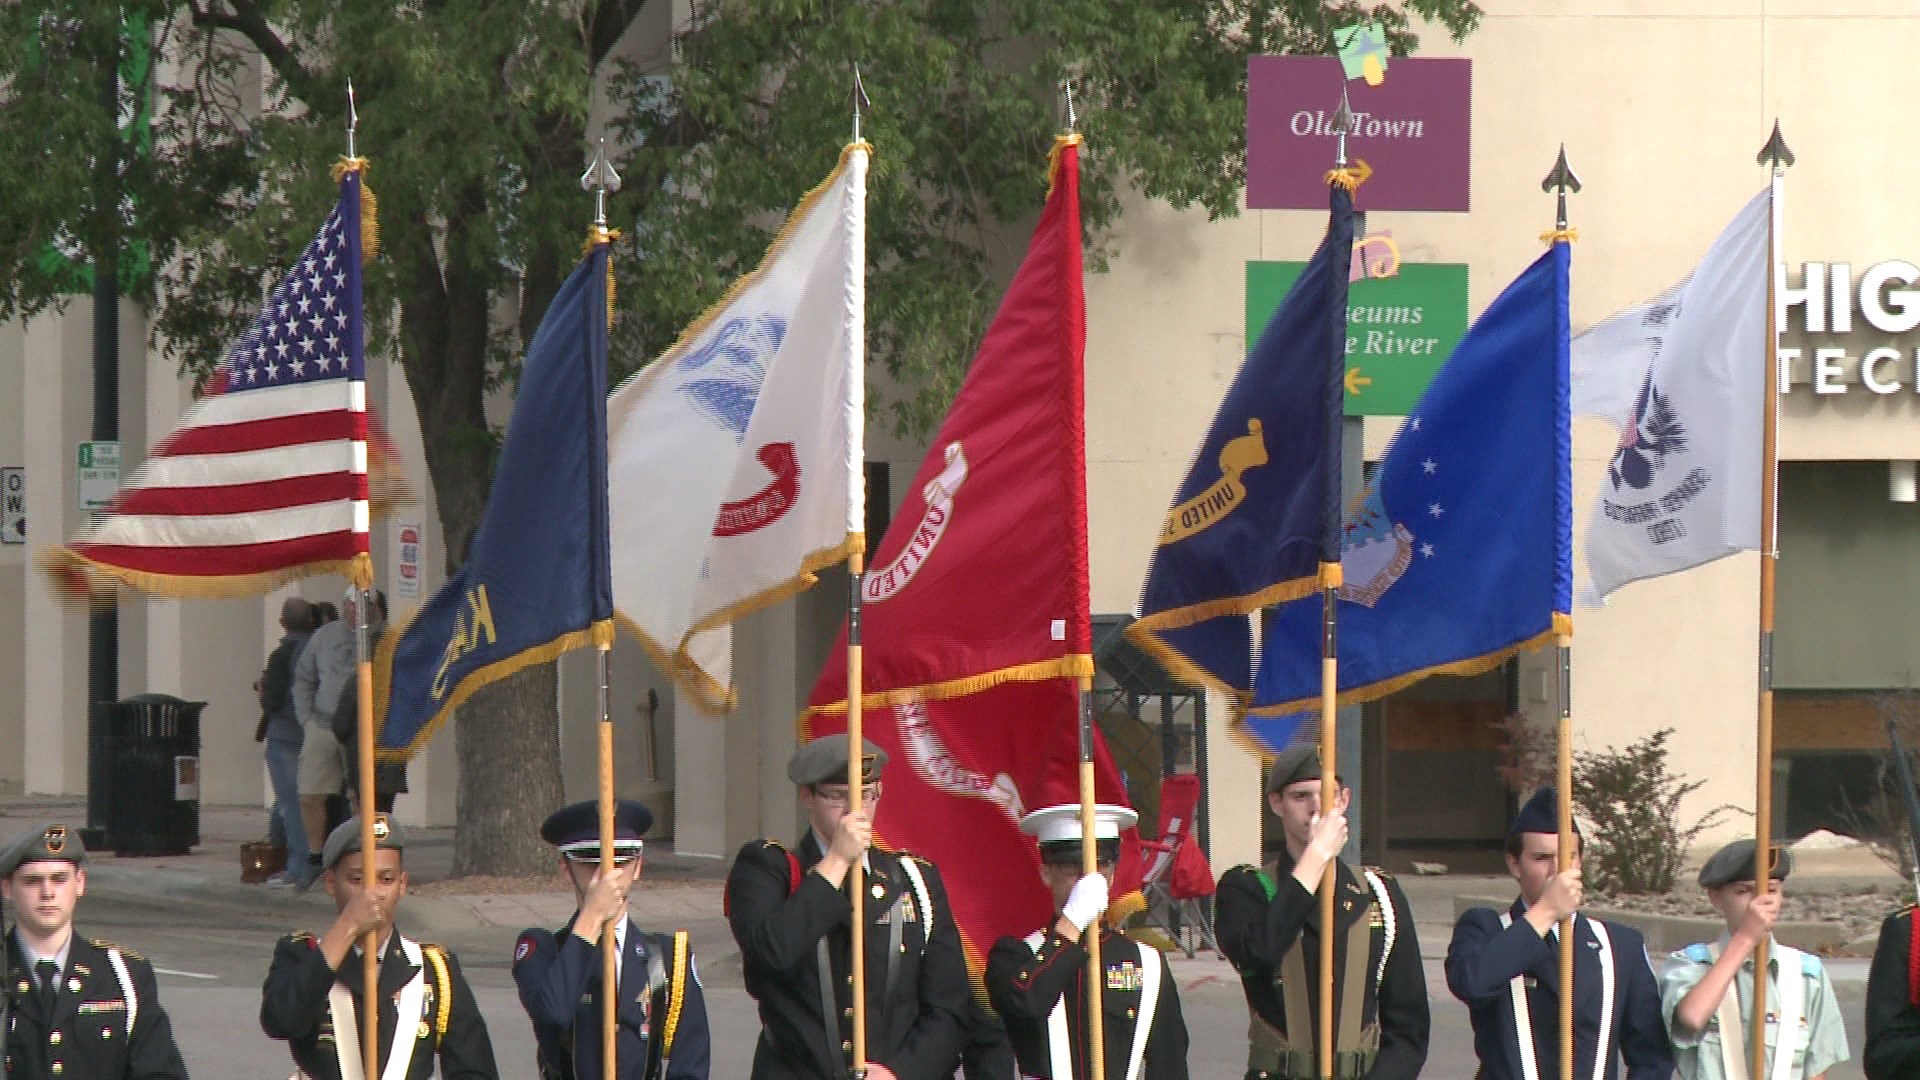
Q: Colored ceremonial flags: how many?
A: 7